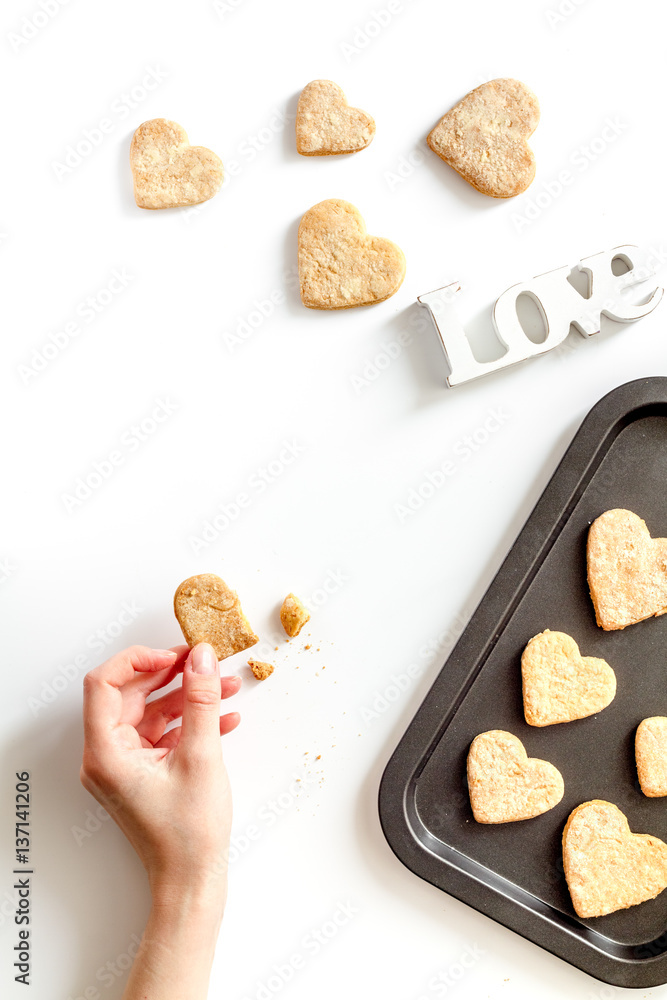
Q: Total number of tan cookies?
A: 10